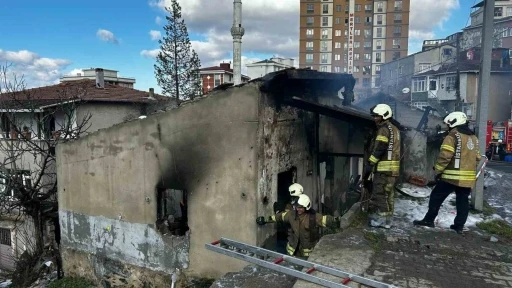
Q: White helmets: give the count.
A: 4